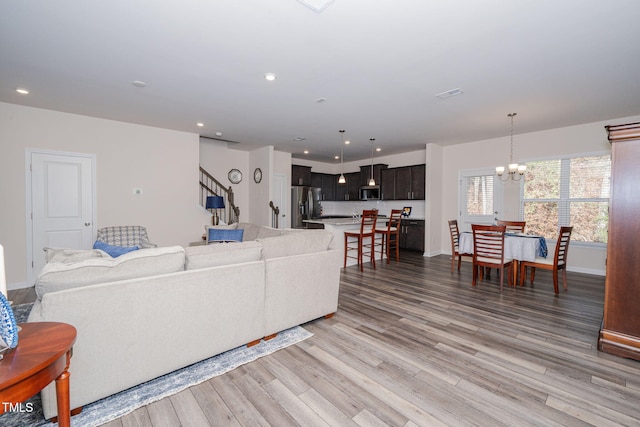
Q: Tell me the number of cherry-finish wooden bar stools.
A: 2